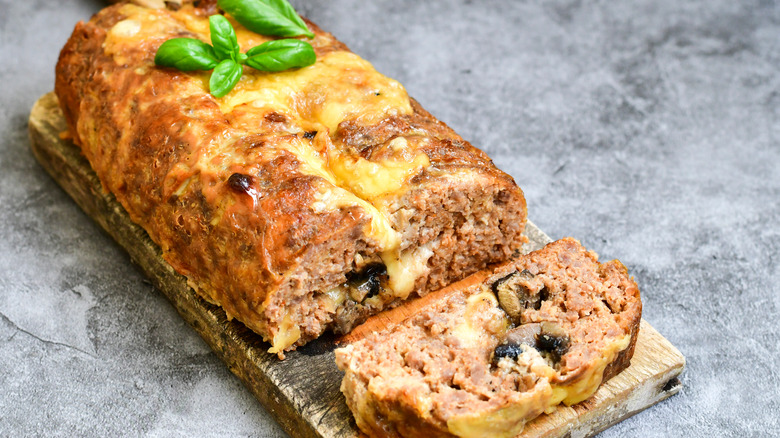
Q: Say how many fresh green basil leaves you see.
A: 5